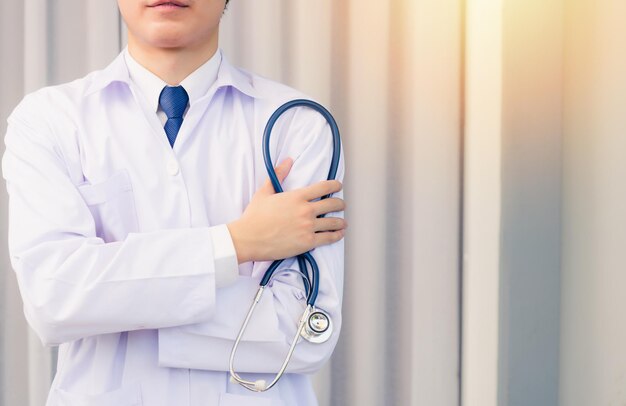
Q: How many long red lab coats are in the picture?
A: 0